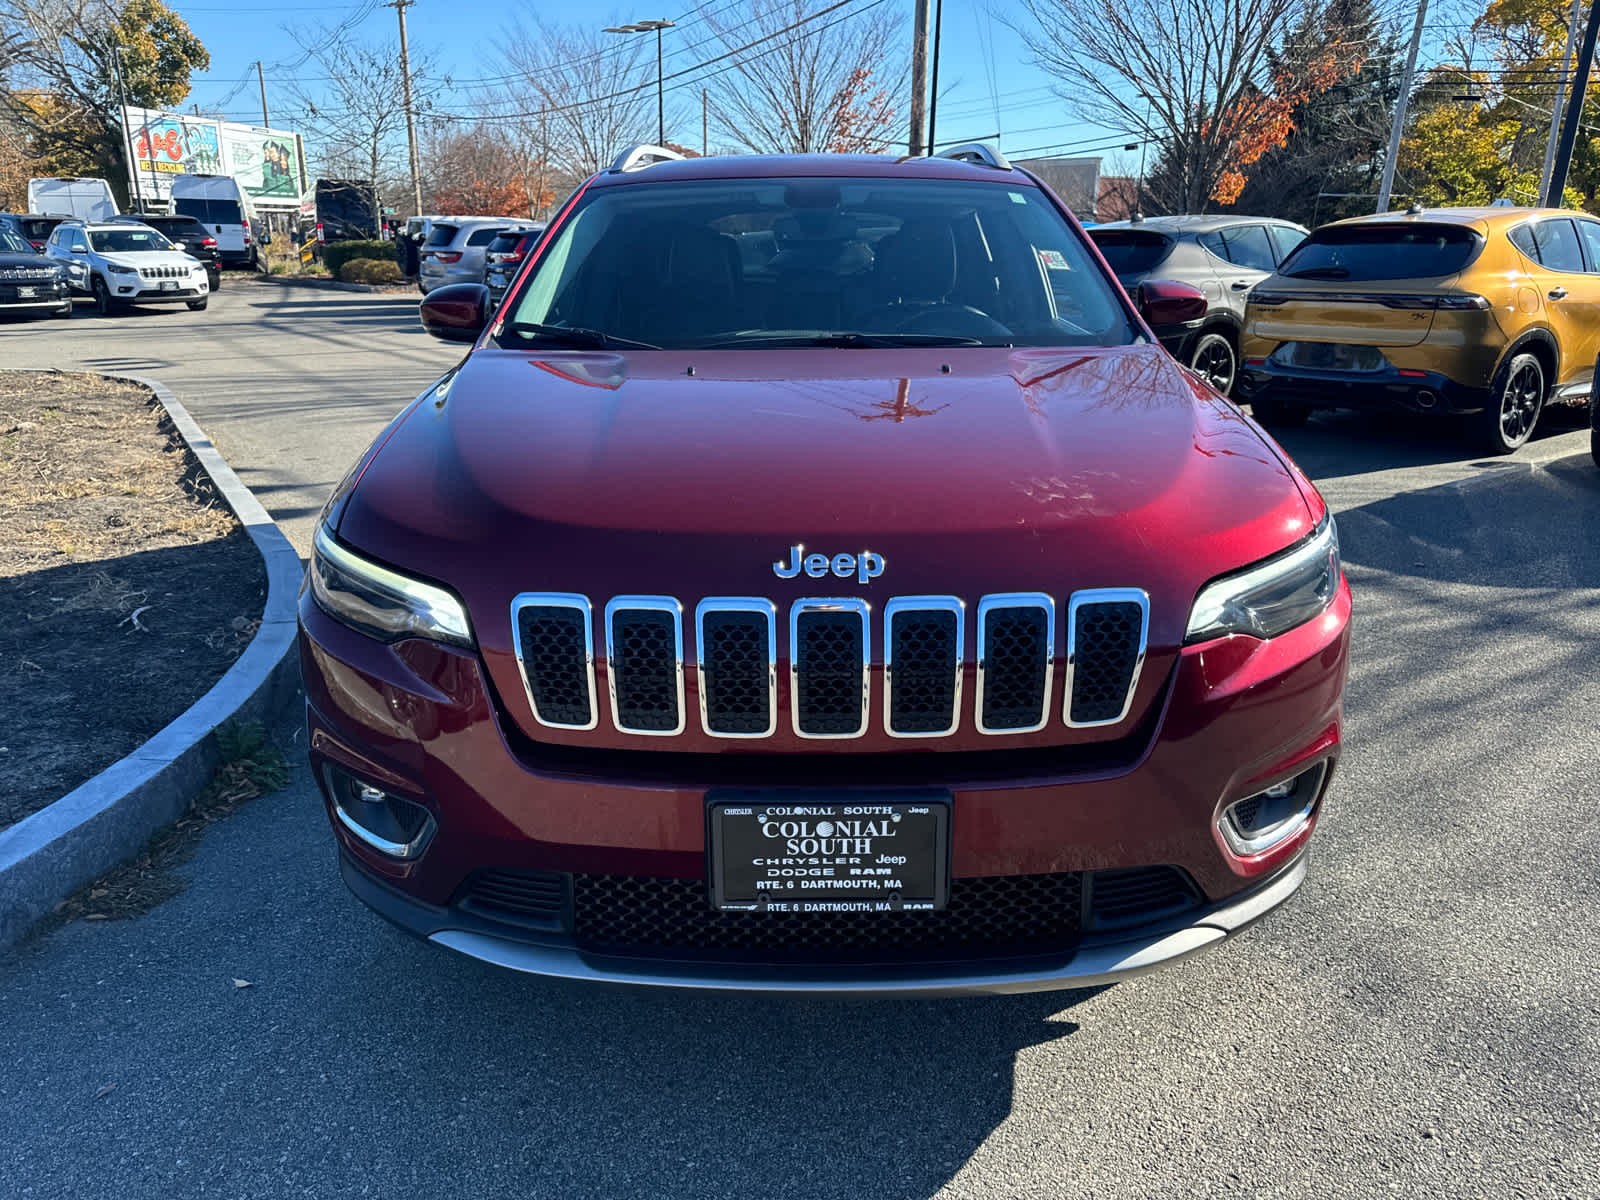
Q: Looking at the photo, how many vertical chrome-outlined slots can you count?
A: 7